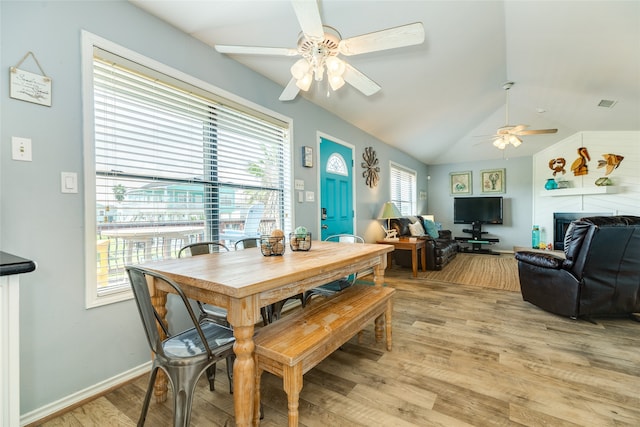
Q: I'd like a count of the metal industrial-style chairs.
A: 4